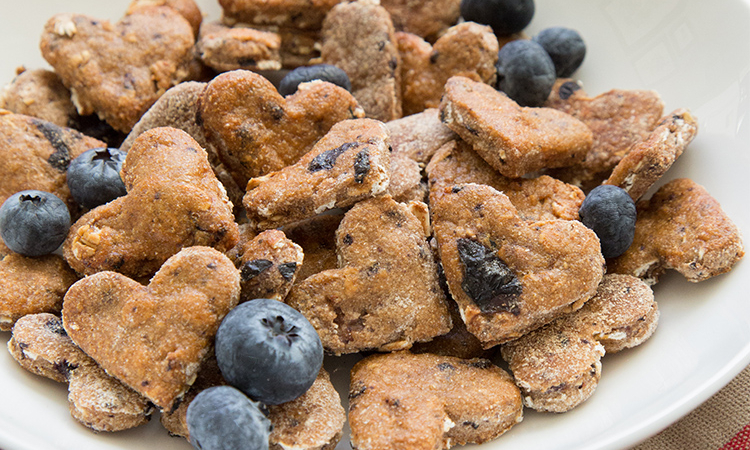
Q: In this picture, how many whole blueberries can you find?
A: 9